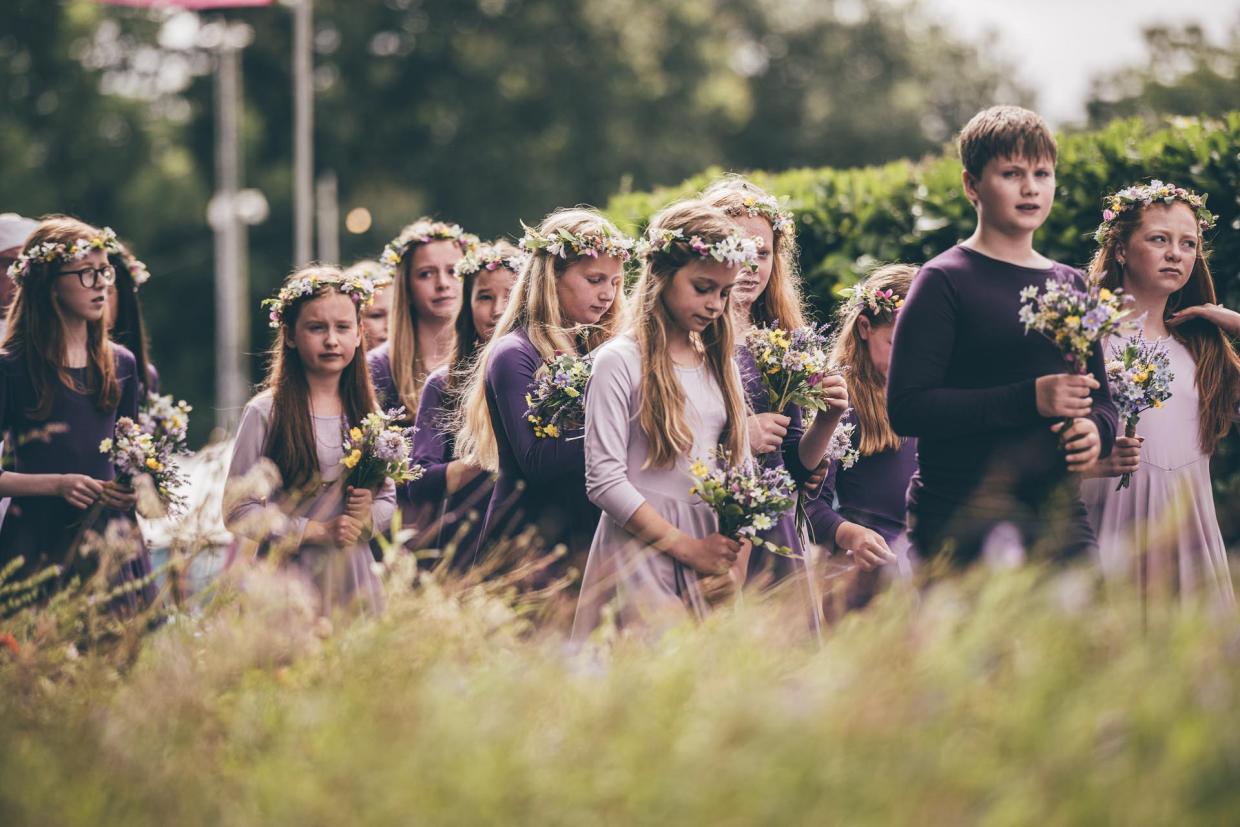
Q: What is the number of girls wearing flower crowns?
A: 11